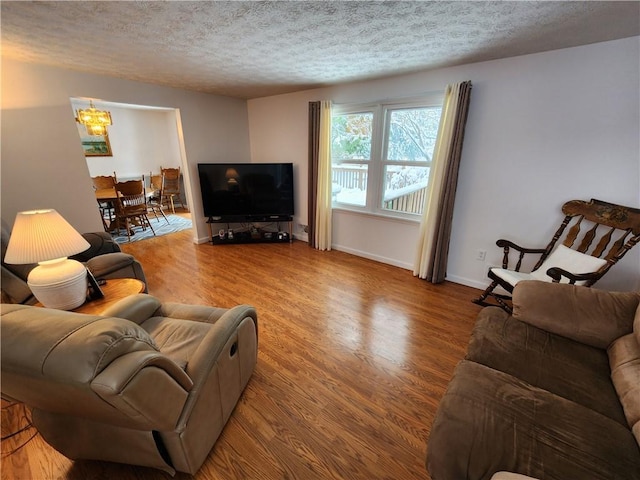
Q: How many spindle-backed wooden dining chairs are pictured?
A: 4